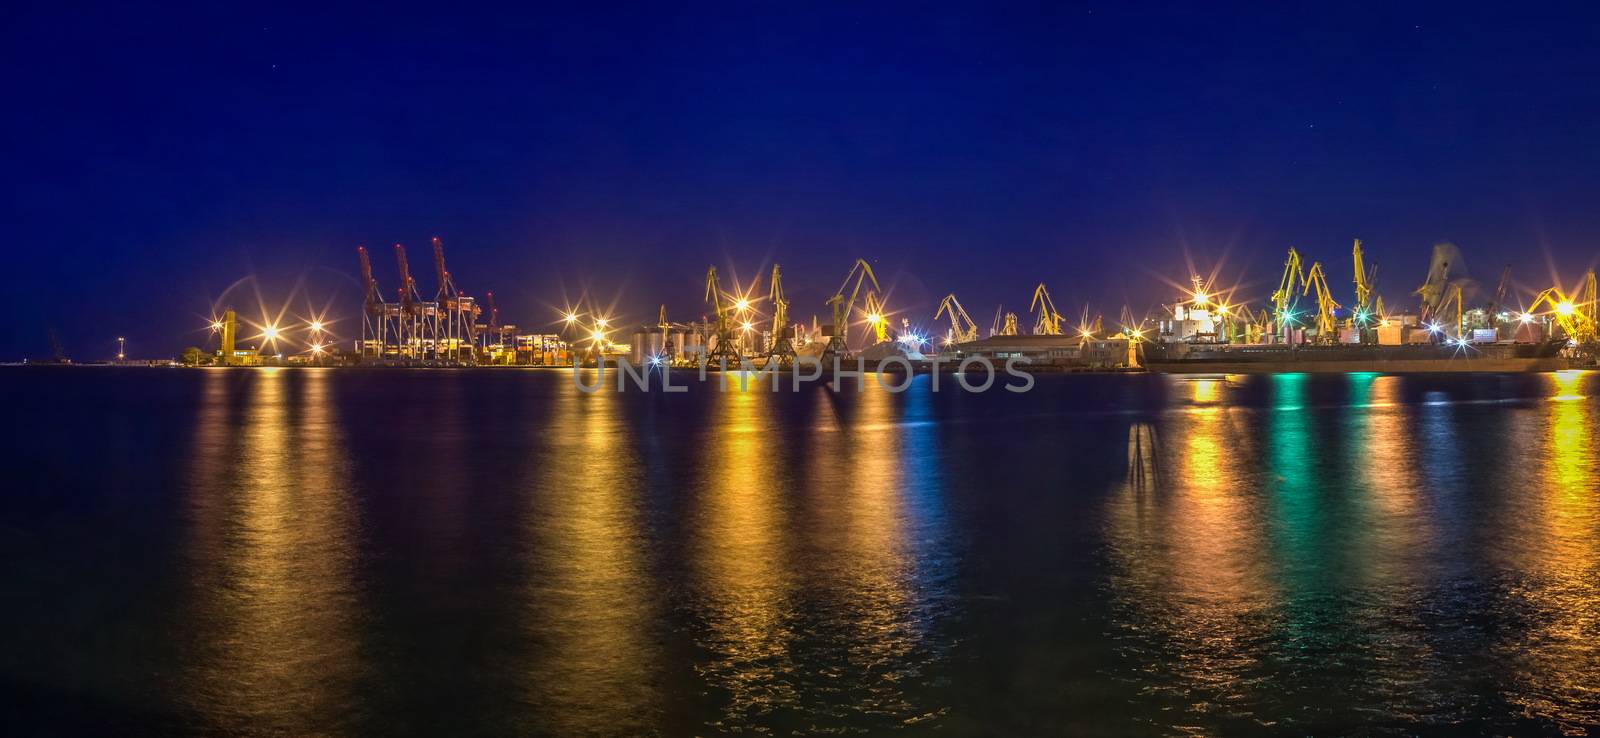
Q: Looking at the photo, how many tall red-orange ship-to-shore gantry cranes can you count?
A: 3